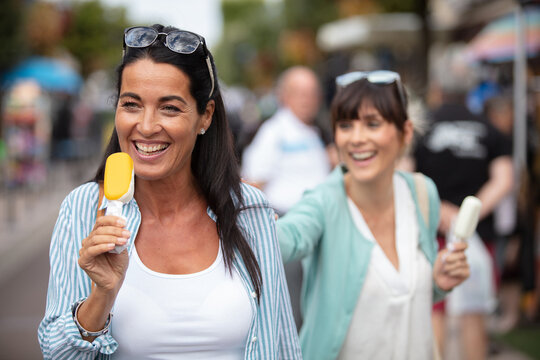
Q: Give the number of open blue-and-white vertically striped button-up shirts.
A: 1